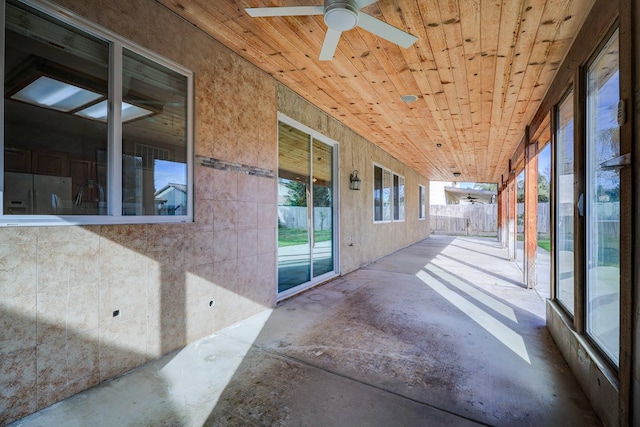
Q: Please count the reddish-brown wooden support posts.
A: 4